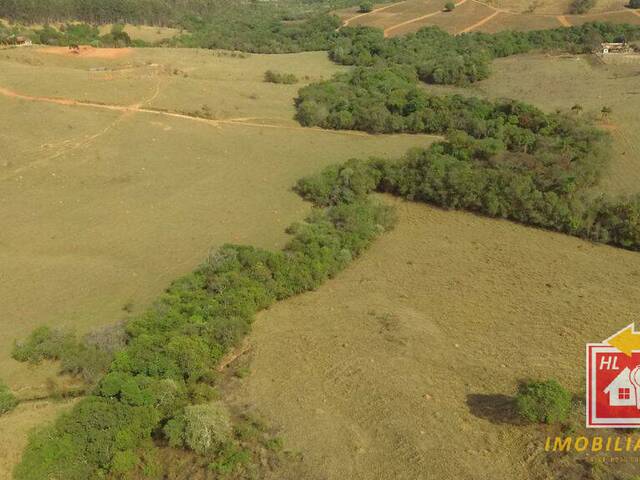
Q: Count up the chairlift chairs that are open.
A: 0